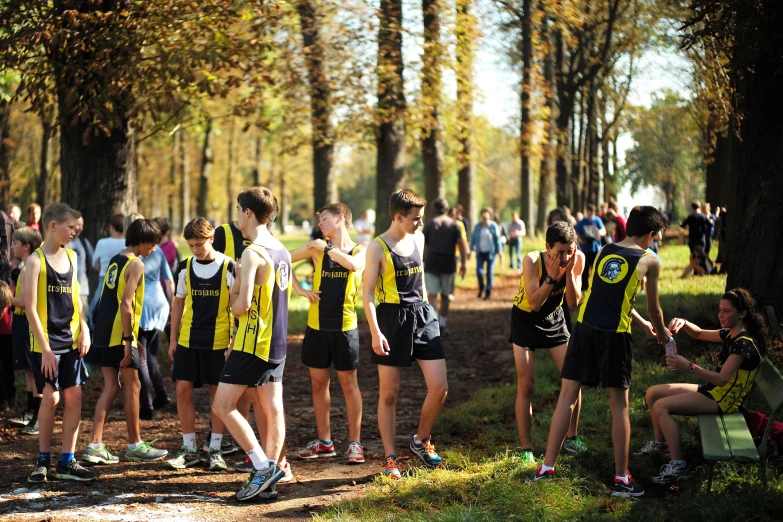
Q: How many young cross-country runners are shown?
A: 11